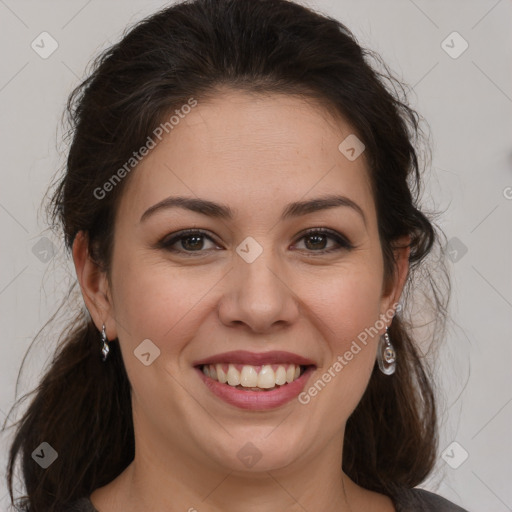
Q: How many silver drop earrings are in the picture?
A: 2